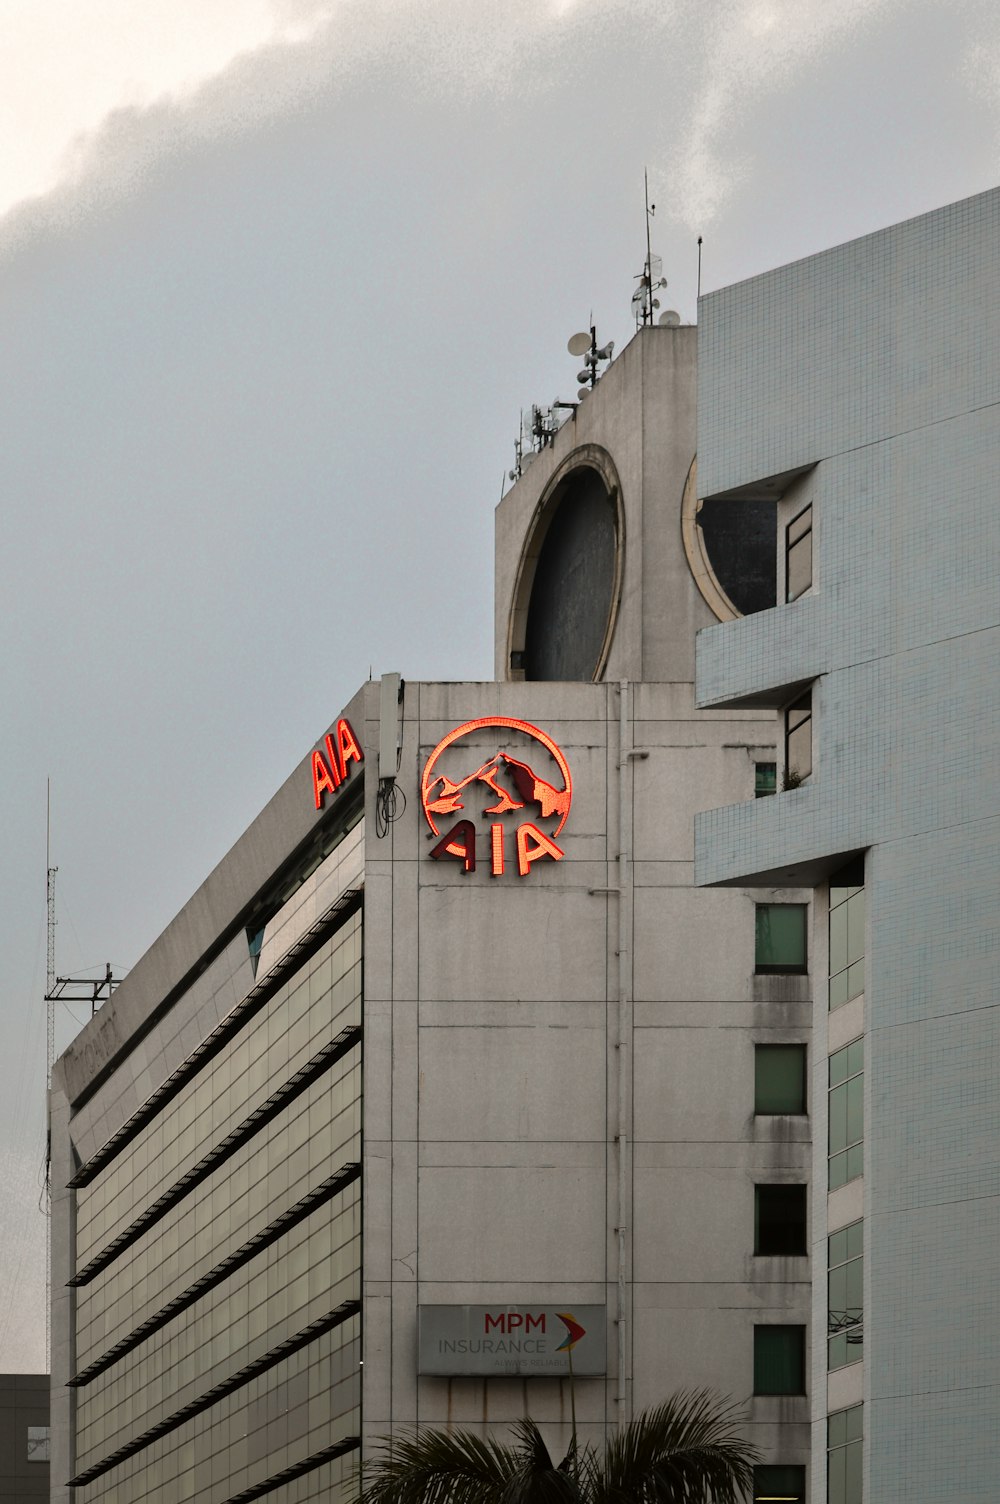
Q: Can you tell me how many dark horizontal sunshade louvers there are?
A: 5